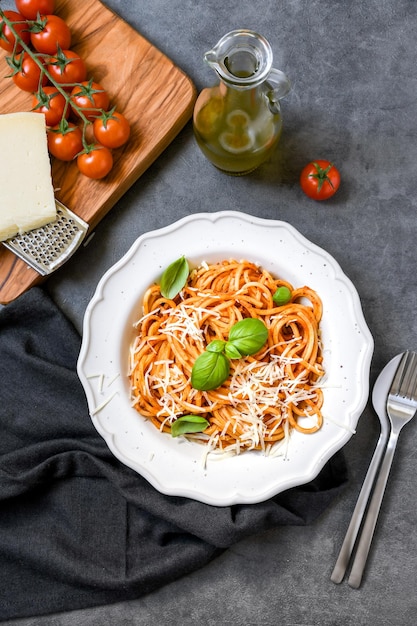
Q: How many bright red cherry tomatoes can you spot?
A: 11